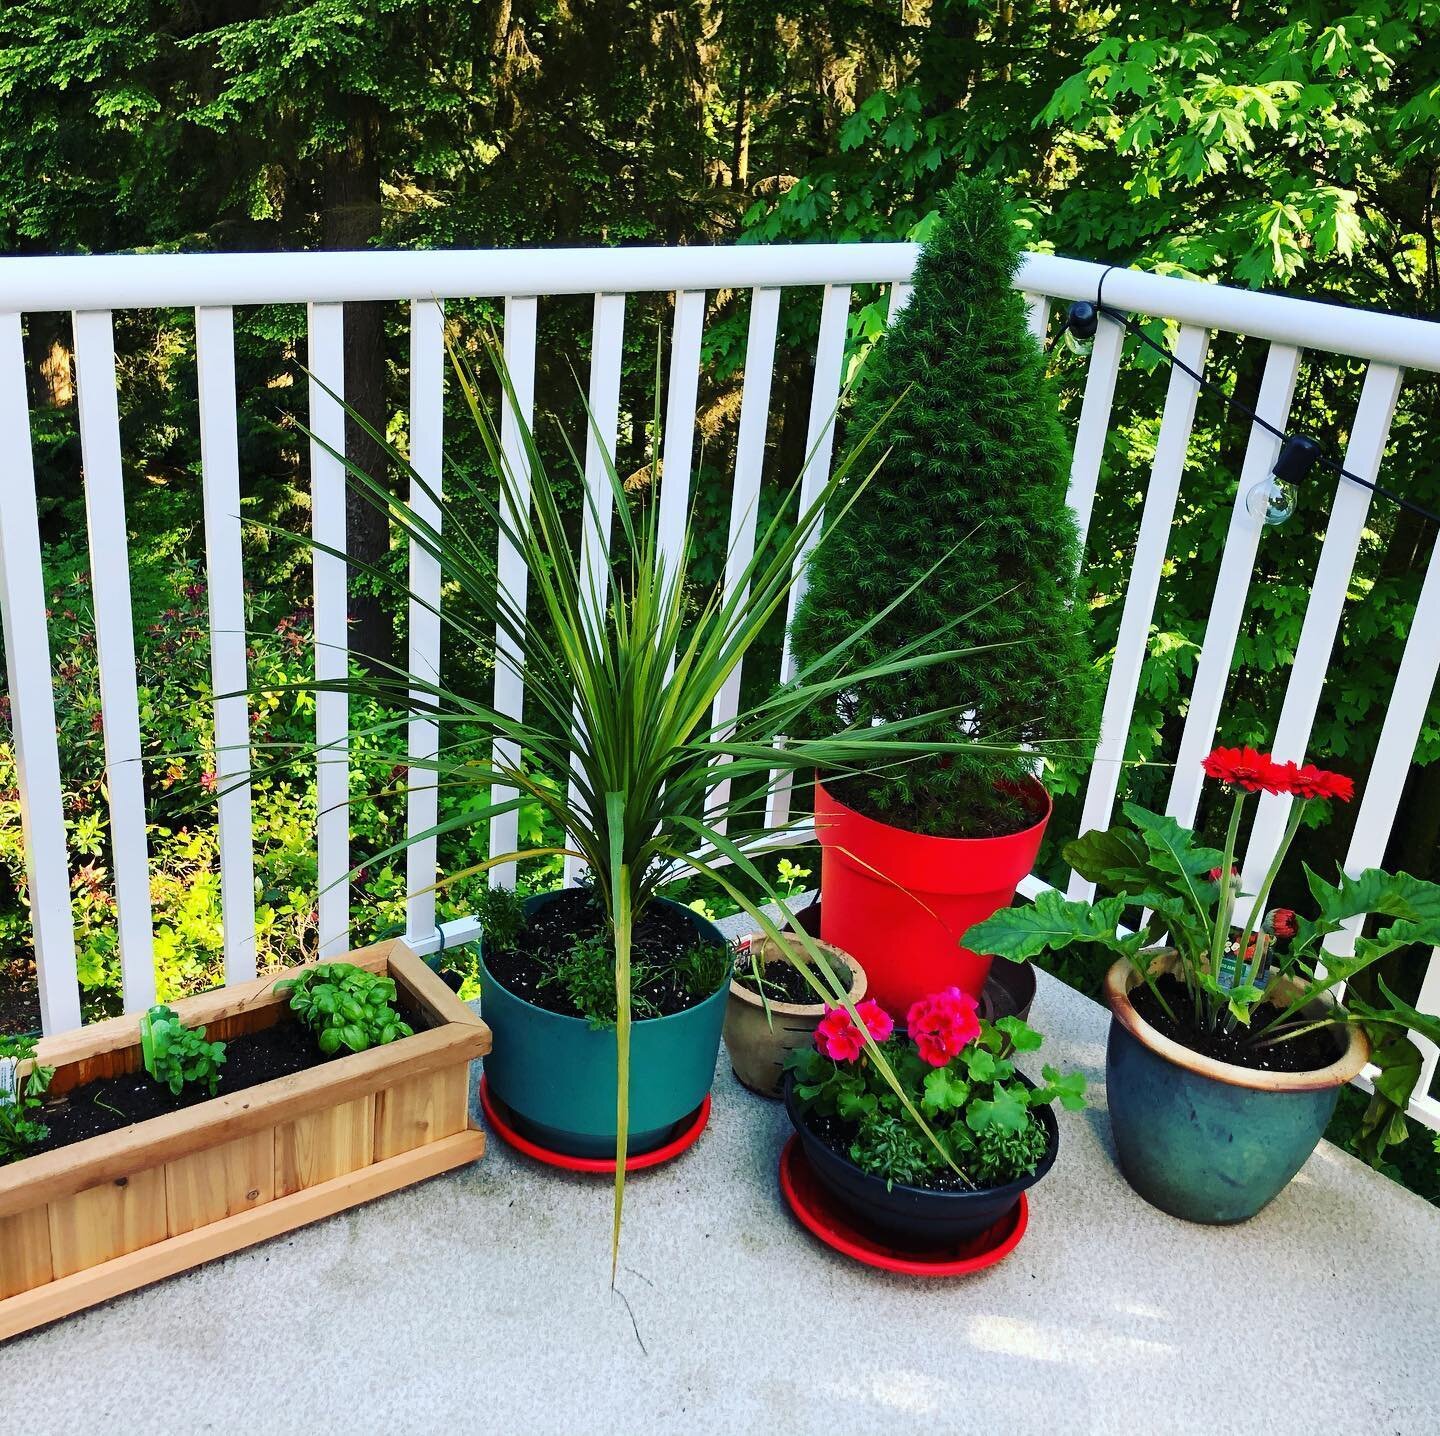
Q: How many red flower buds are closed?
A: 2